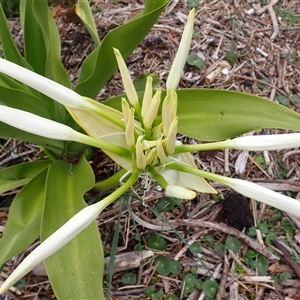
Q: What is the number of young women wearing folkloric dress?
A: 0